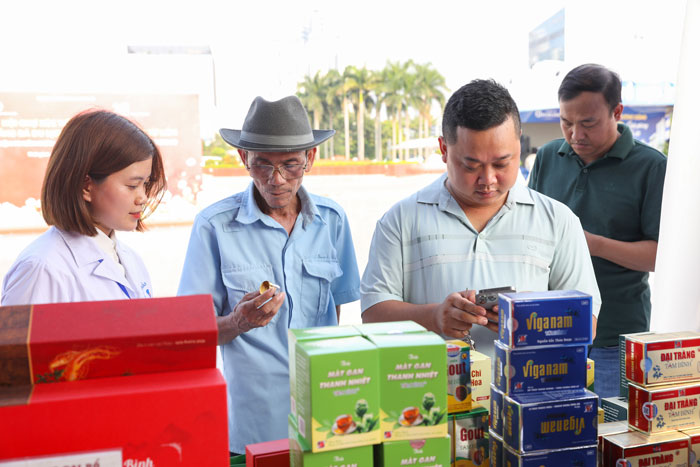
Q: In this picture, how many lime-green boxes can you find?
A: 6